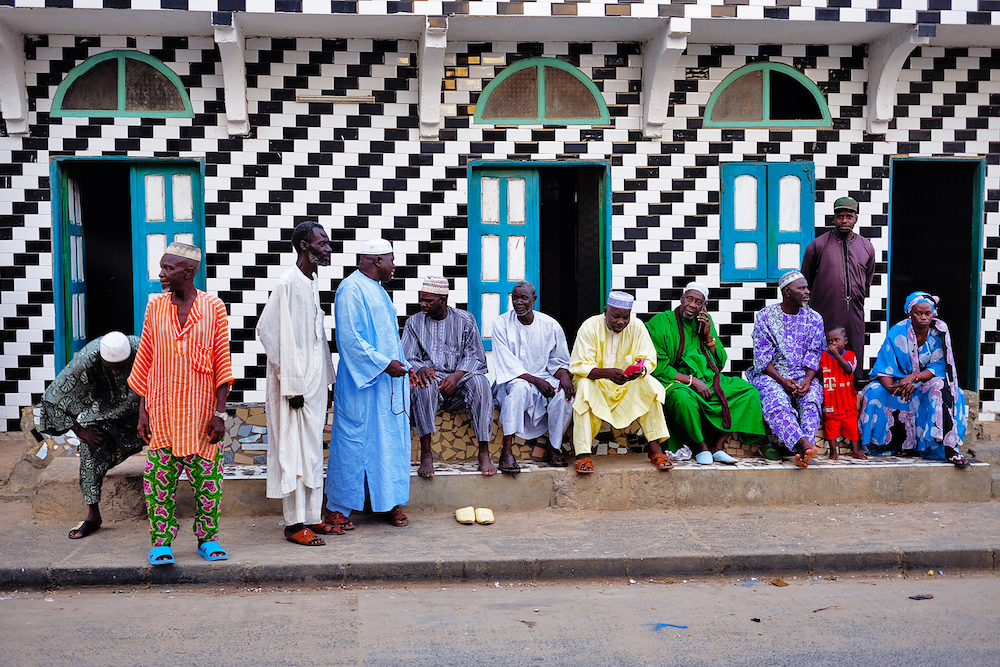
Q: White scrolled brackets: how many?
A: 5